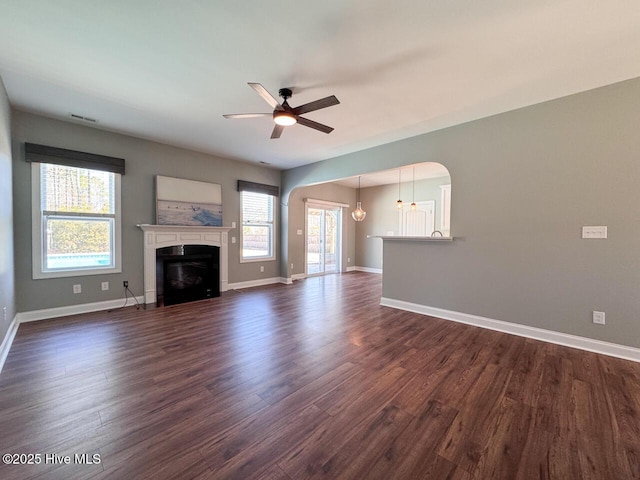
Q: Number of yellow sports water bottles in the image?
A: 0